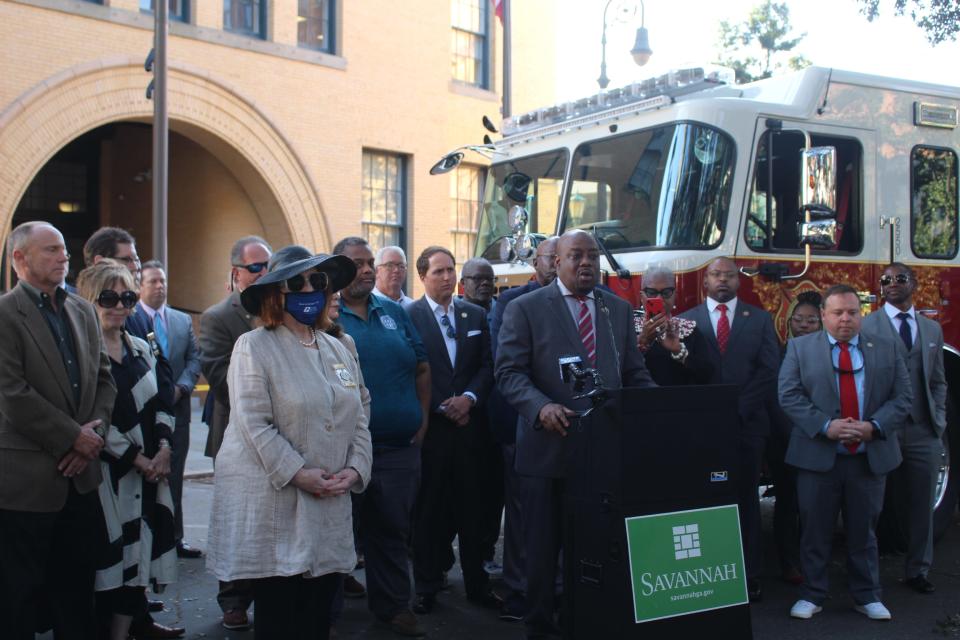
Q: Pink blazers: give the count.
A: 0